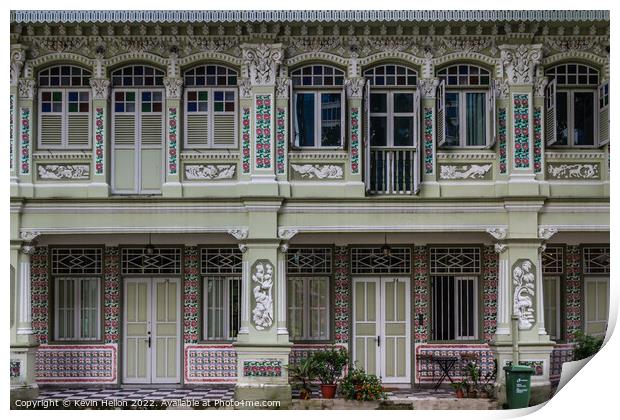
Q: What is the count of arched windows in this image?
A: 7